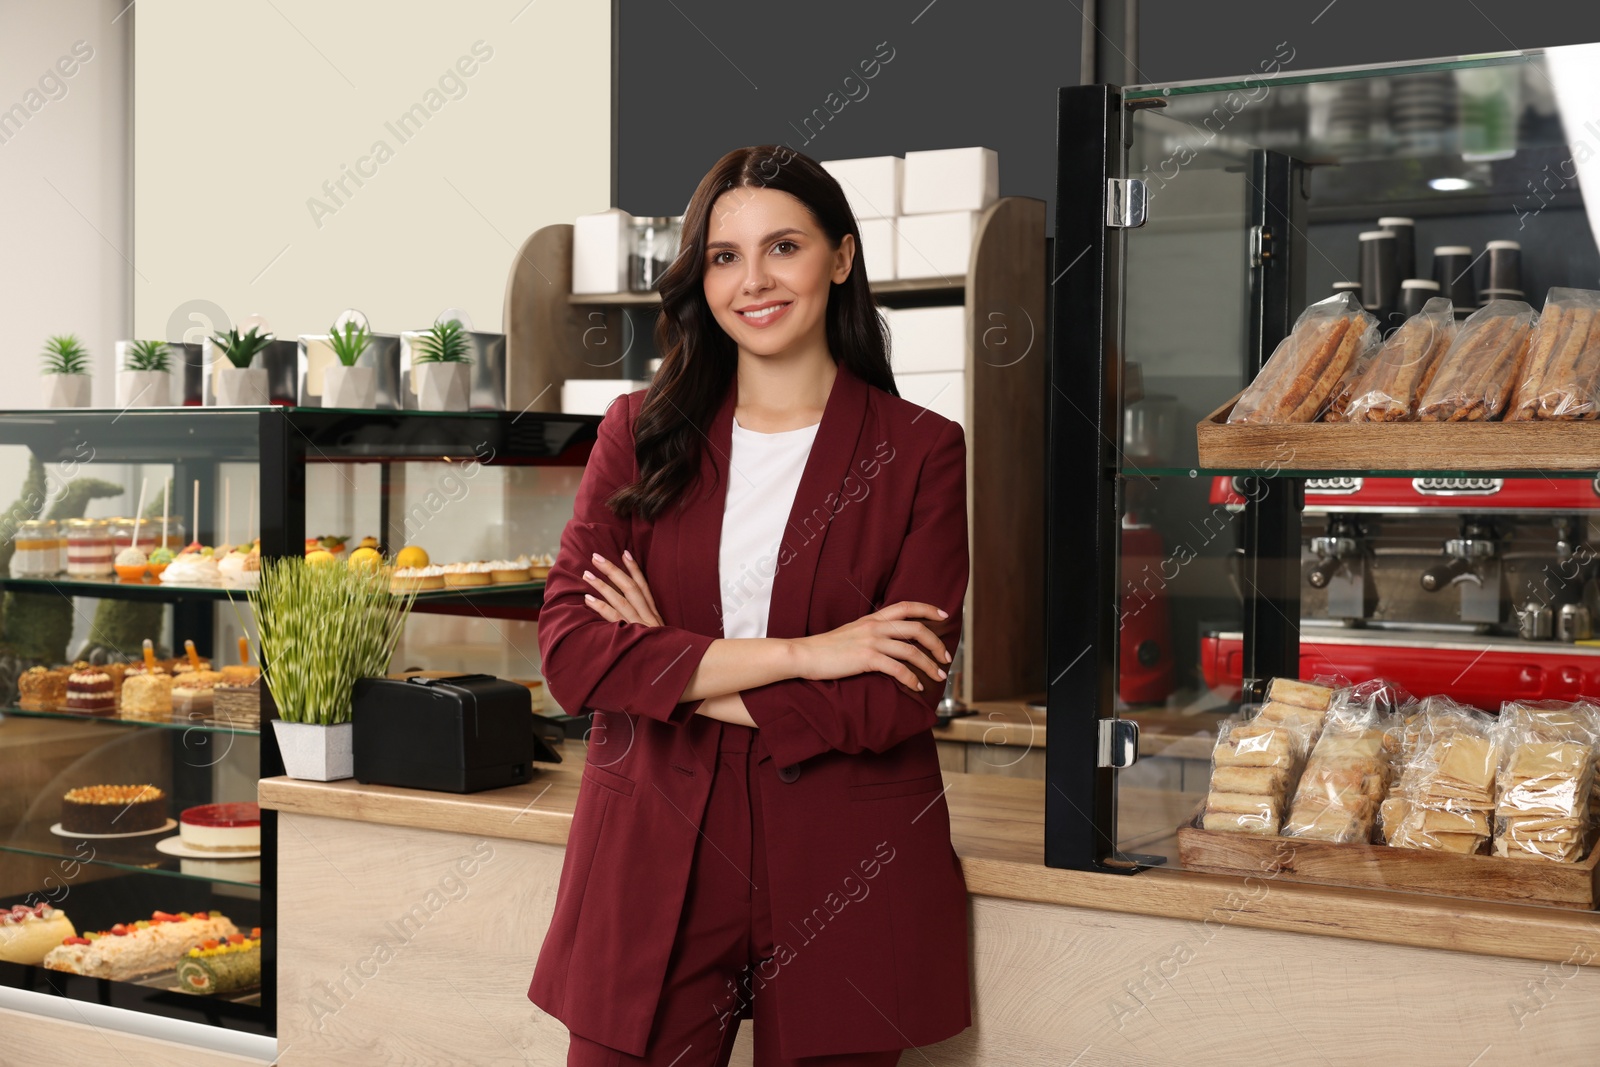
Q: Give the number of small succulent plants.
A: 5